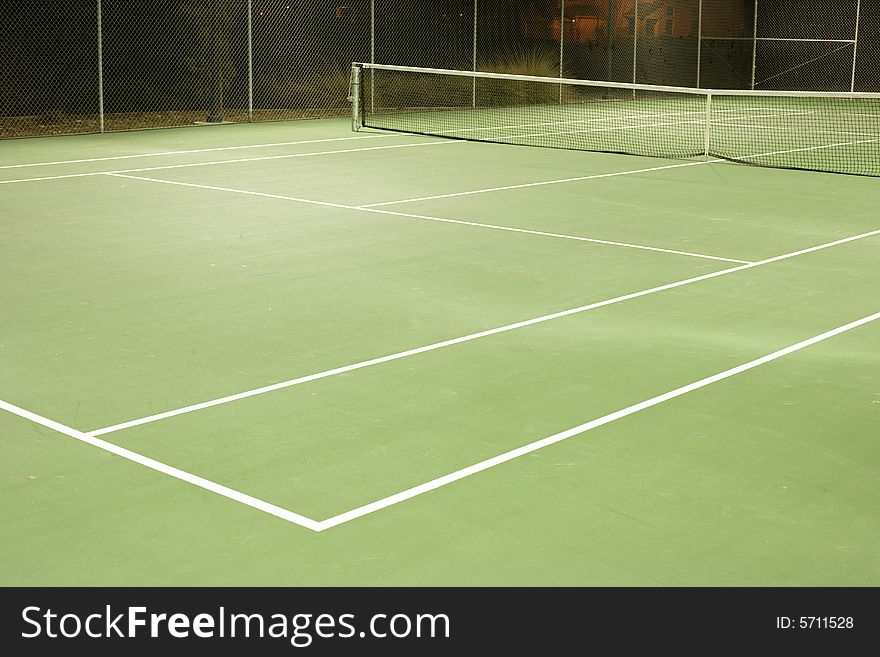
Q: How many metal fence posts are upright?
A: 9